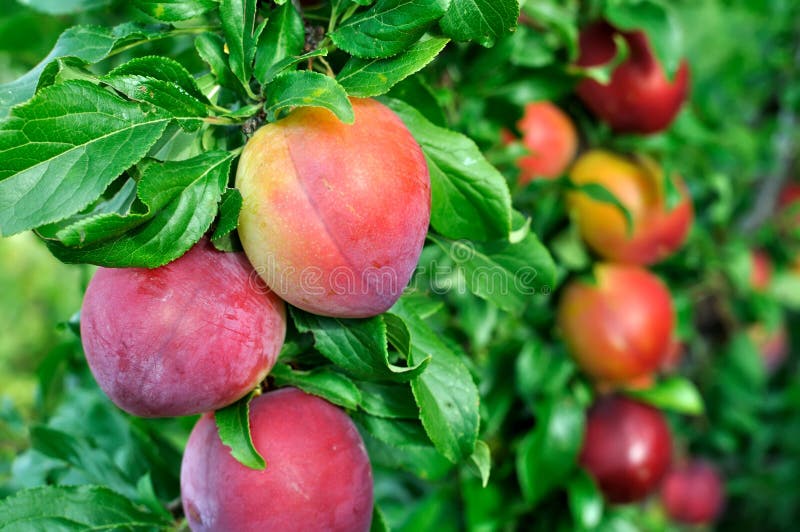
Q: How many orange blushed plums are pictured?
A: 4